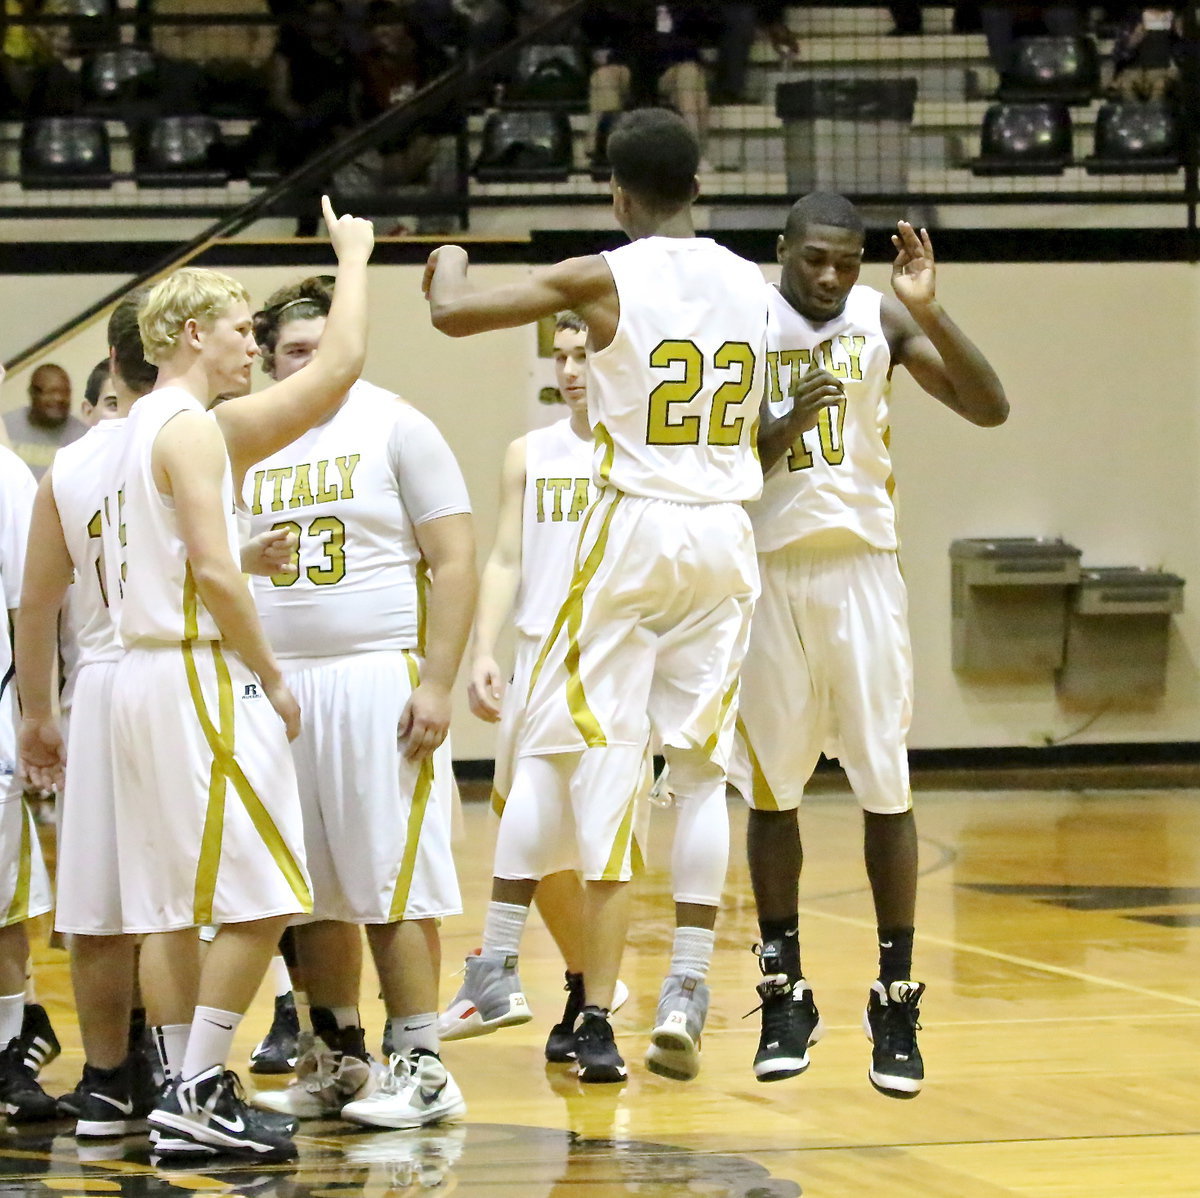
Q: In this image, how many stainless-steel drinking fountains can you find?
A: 2